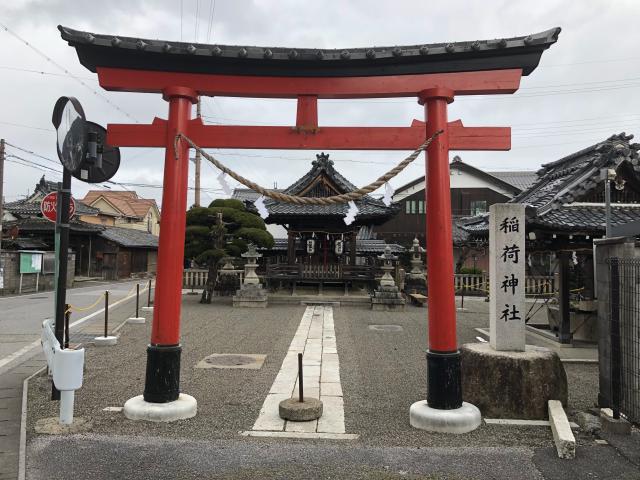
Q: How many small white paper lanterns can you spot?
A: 2